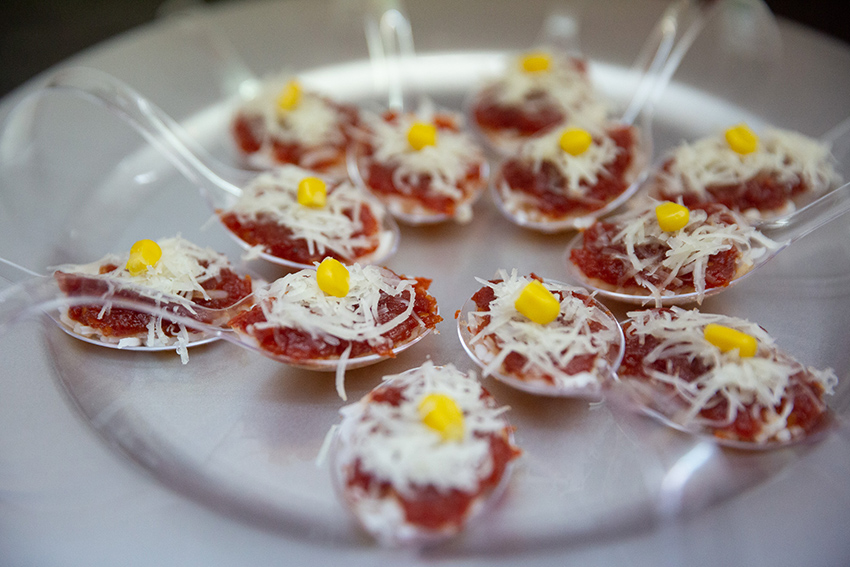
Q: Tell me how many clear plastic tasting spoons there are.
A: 12